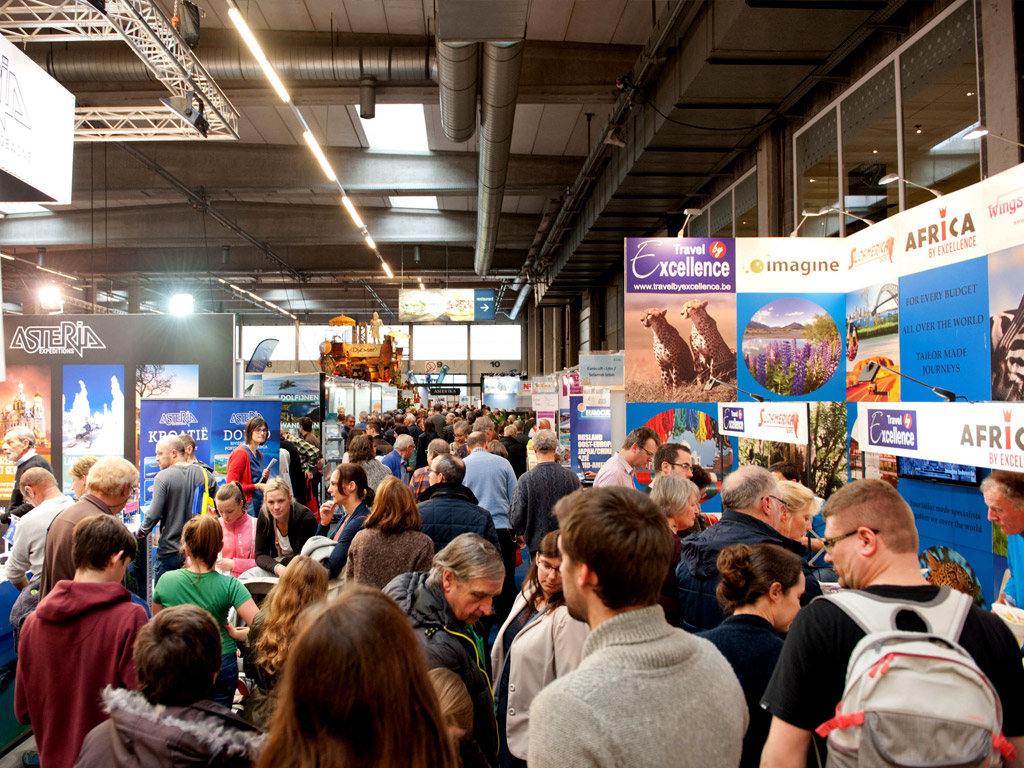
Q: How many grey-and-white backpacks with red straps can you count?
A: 1